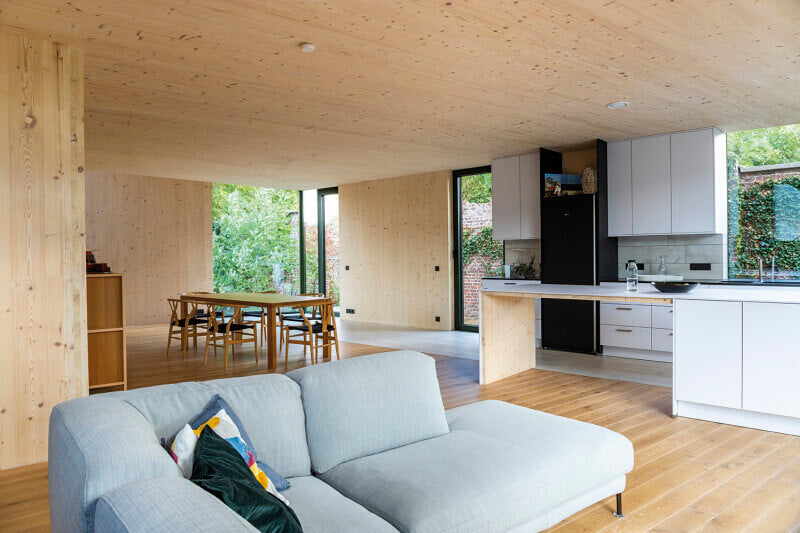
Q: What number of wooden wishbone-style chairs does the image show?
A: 6